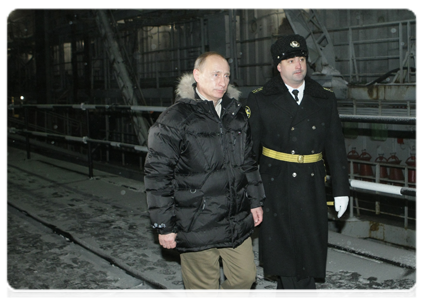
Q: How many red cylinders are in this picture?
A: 5